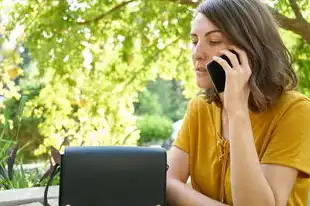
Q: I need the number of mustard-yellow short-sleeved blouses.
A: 1